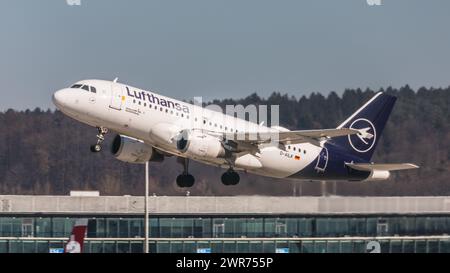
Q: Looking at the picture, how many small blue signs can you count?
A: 3